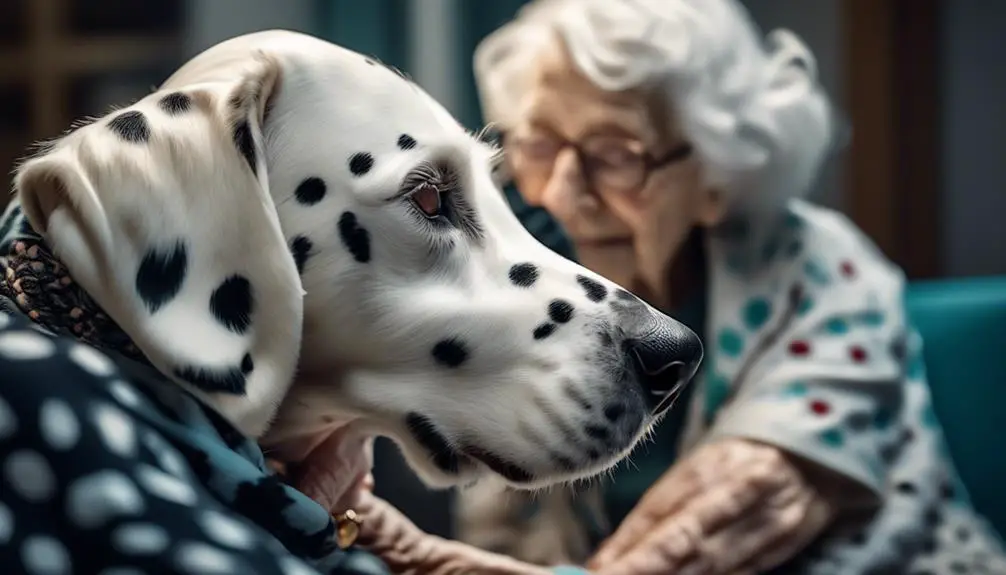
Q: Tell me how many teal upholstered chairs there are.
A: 1